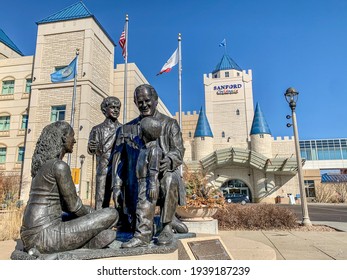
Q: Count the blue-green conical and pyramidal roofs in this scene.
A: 5